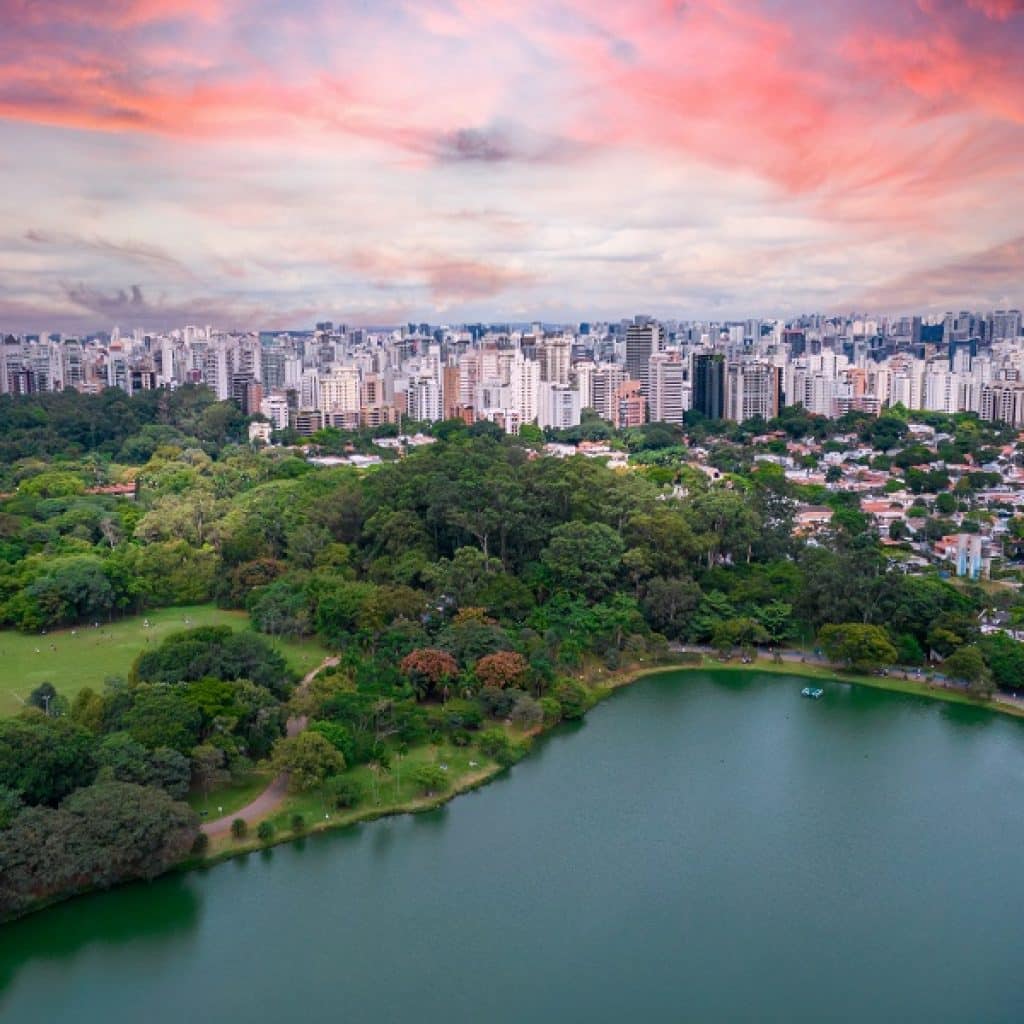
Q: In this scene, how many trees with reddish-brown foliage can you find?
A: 2